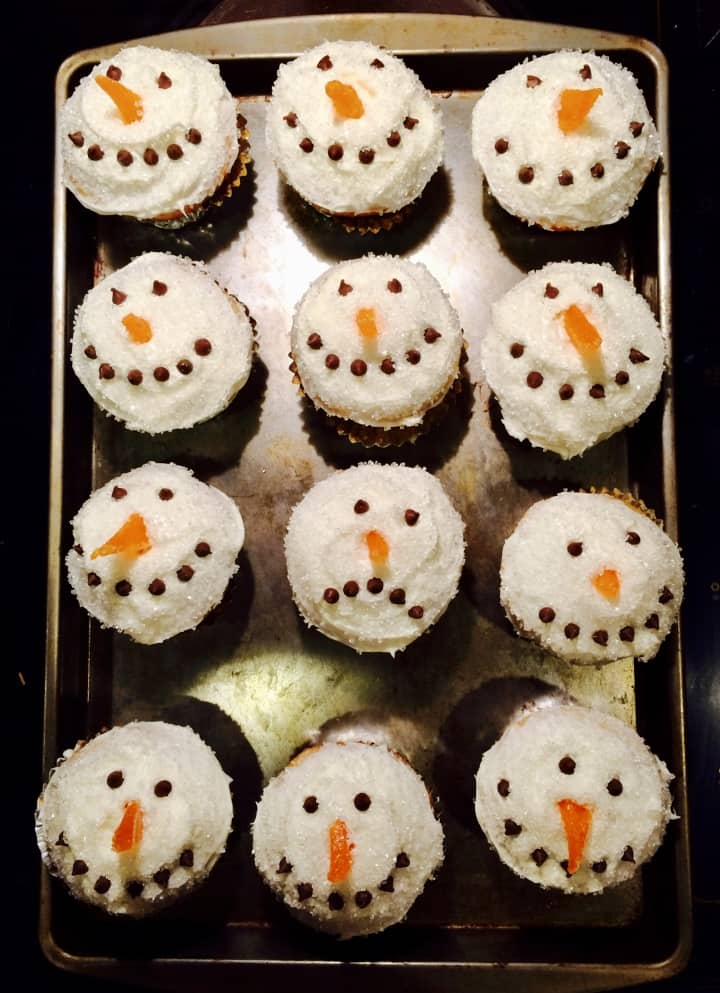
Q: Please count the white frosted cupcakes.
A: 12